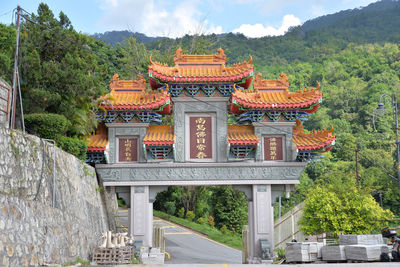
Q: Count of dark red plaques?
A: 3